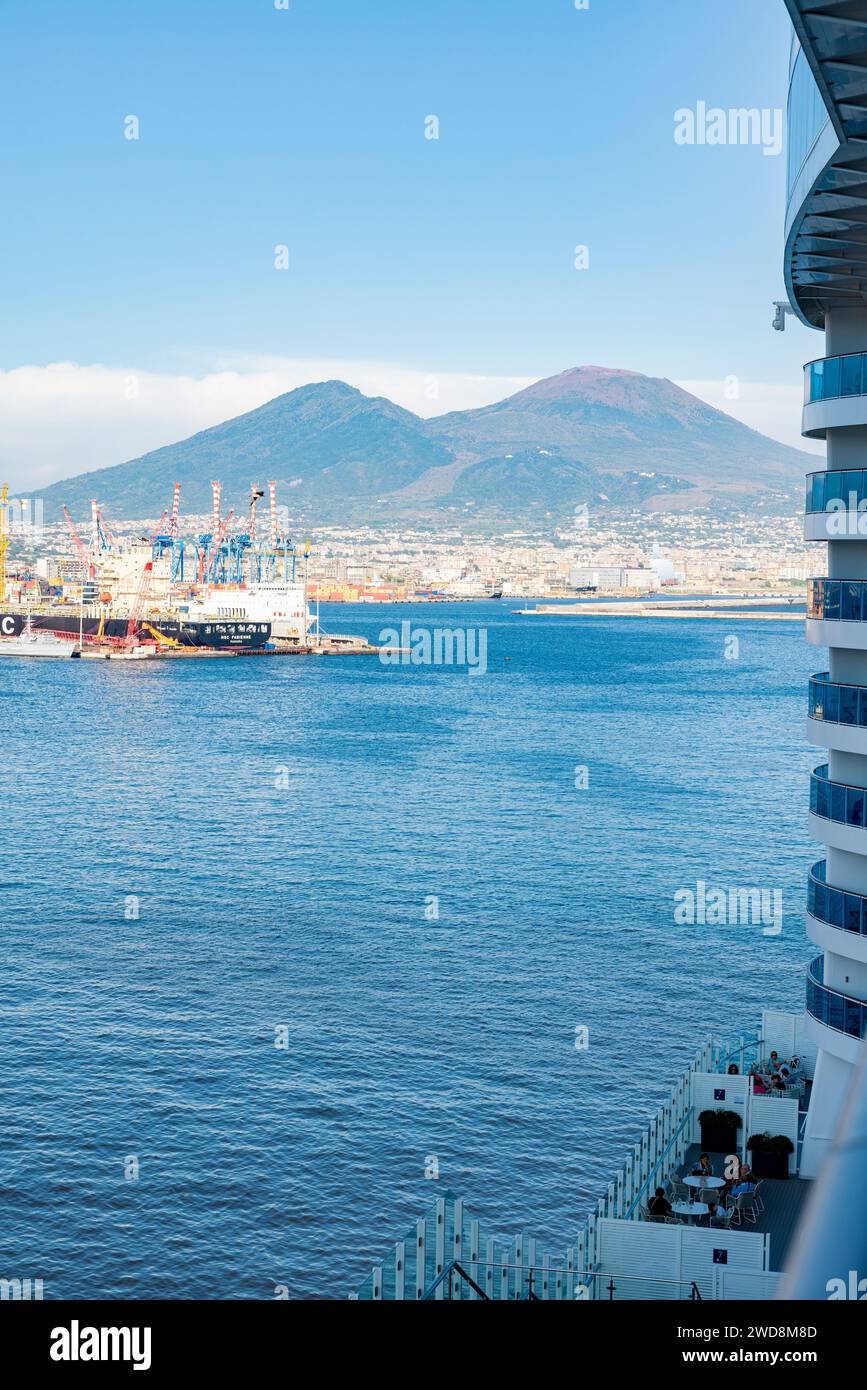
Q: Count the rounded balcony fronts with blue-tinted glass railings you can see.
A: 7